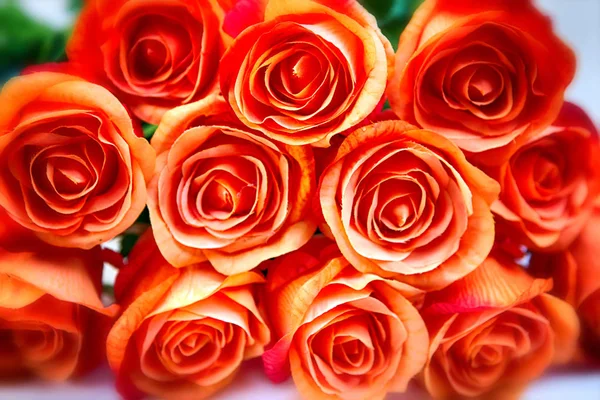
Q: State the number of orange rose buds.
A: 11